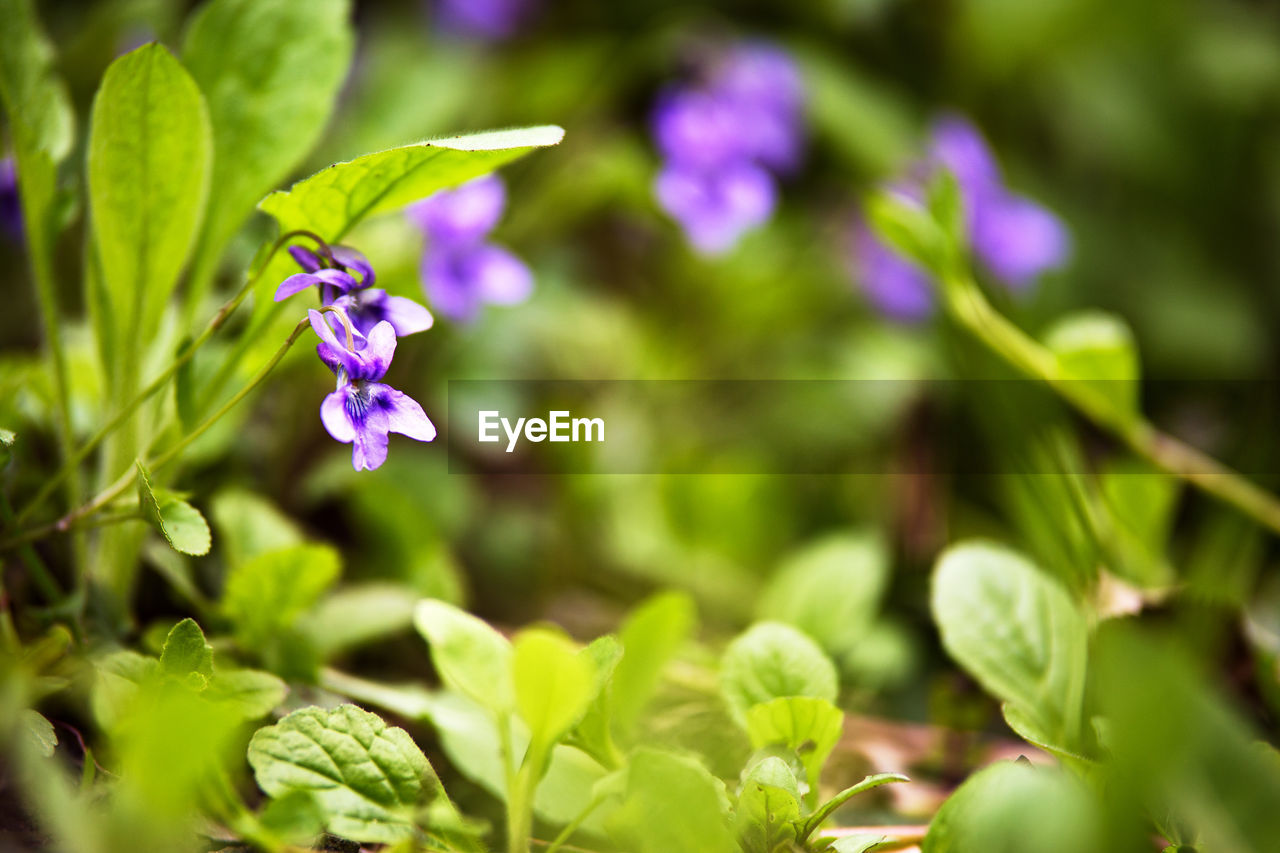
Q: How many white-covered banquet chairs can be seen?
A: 0